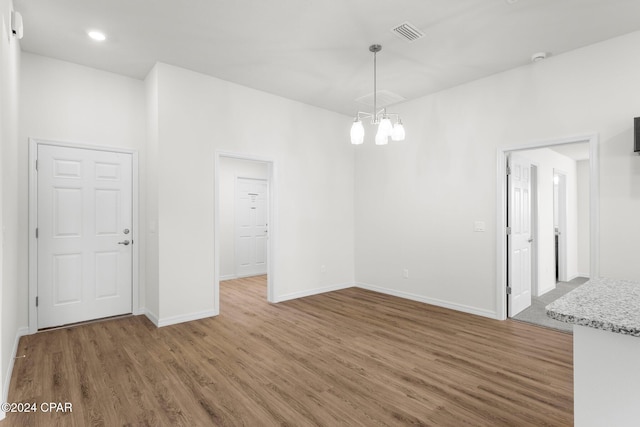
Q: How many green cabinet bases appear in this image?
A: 0